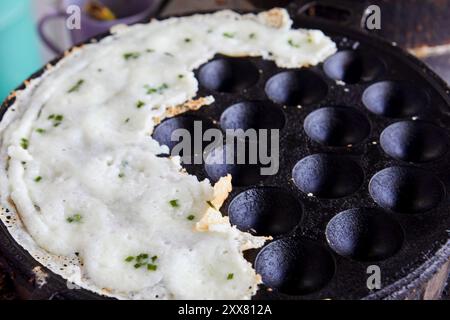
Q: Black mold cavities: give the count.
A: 14